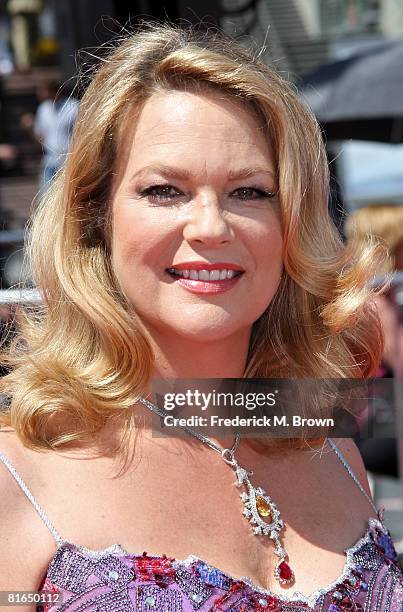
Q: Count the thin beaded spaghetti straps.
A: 2